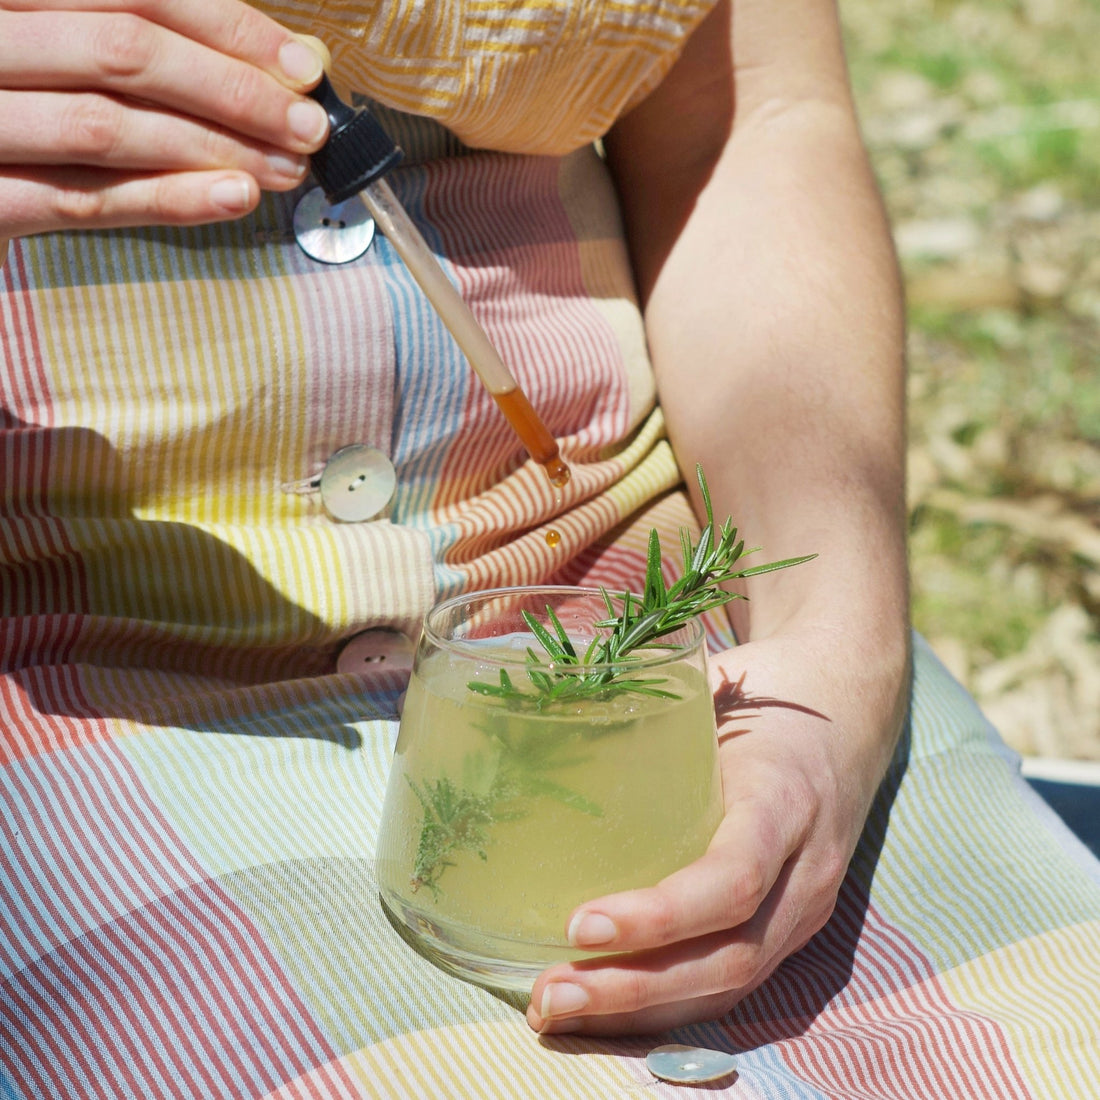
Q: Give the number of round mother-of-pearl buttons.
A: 4